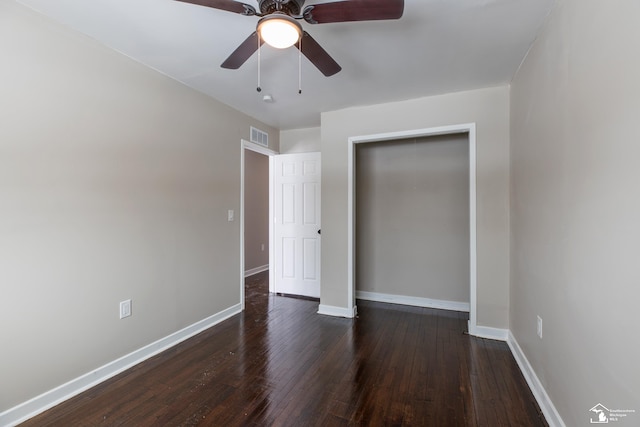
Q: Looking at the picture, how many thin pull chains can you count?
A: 2